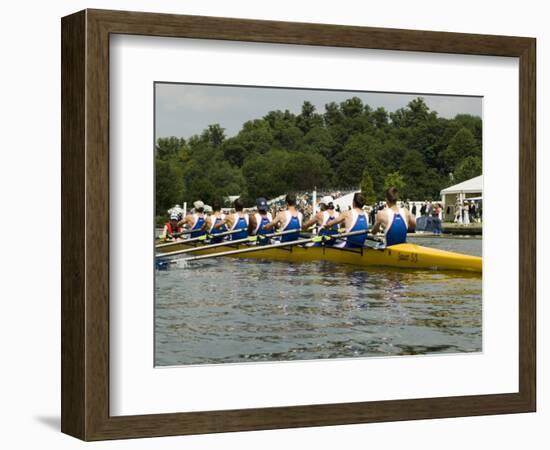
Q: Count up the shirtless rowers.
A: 0